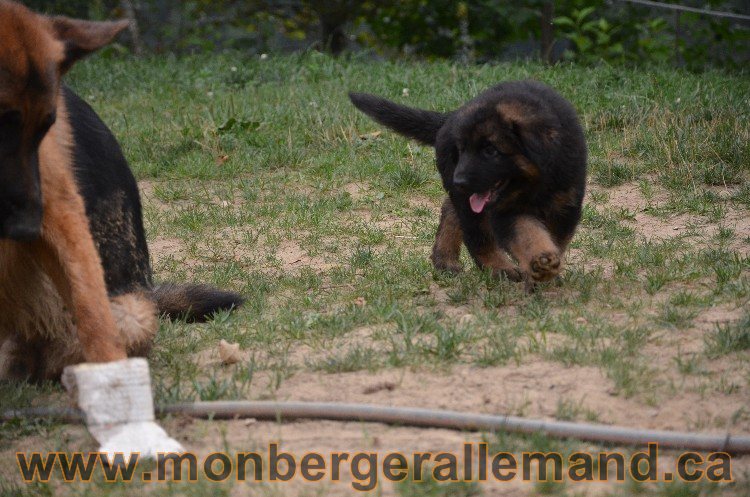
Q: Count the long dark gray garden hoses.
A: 1